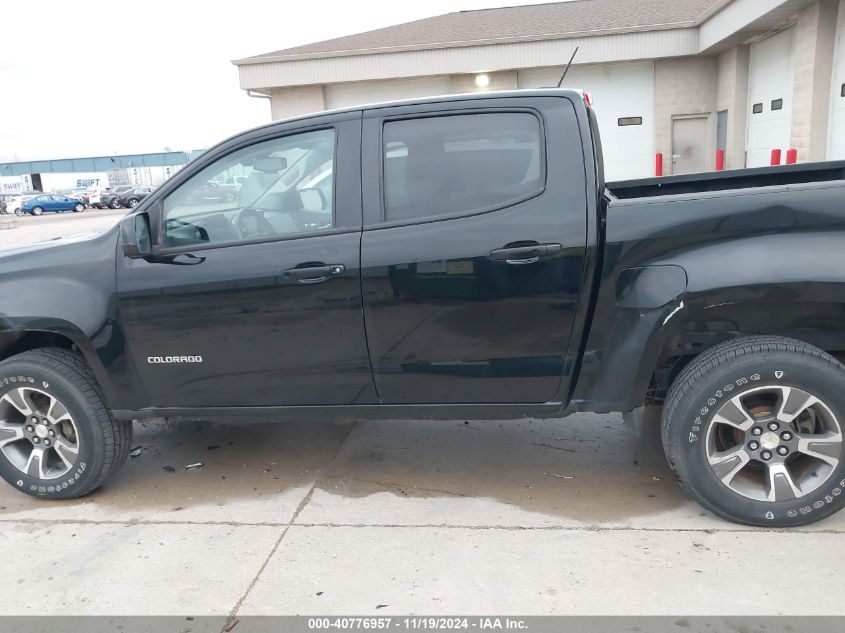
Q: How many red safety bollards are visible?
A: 4